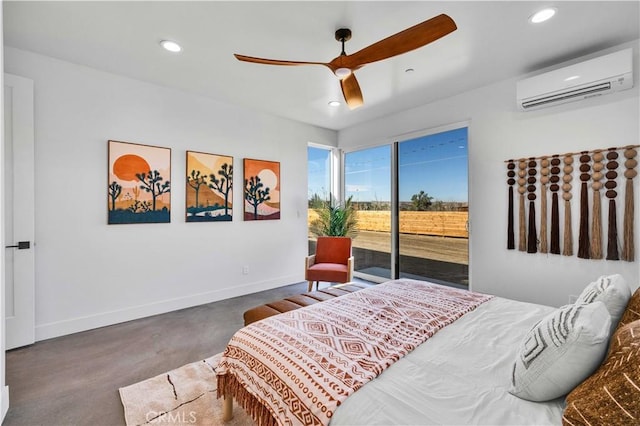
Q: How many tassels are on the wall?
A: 10